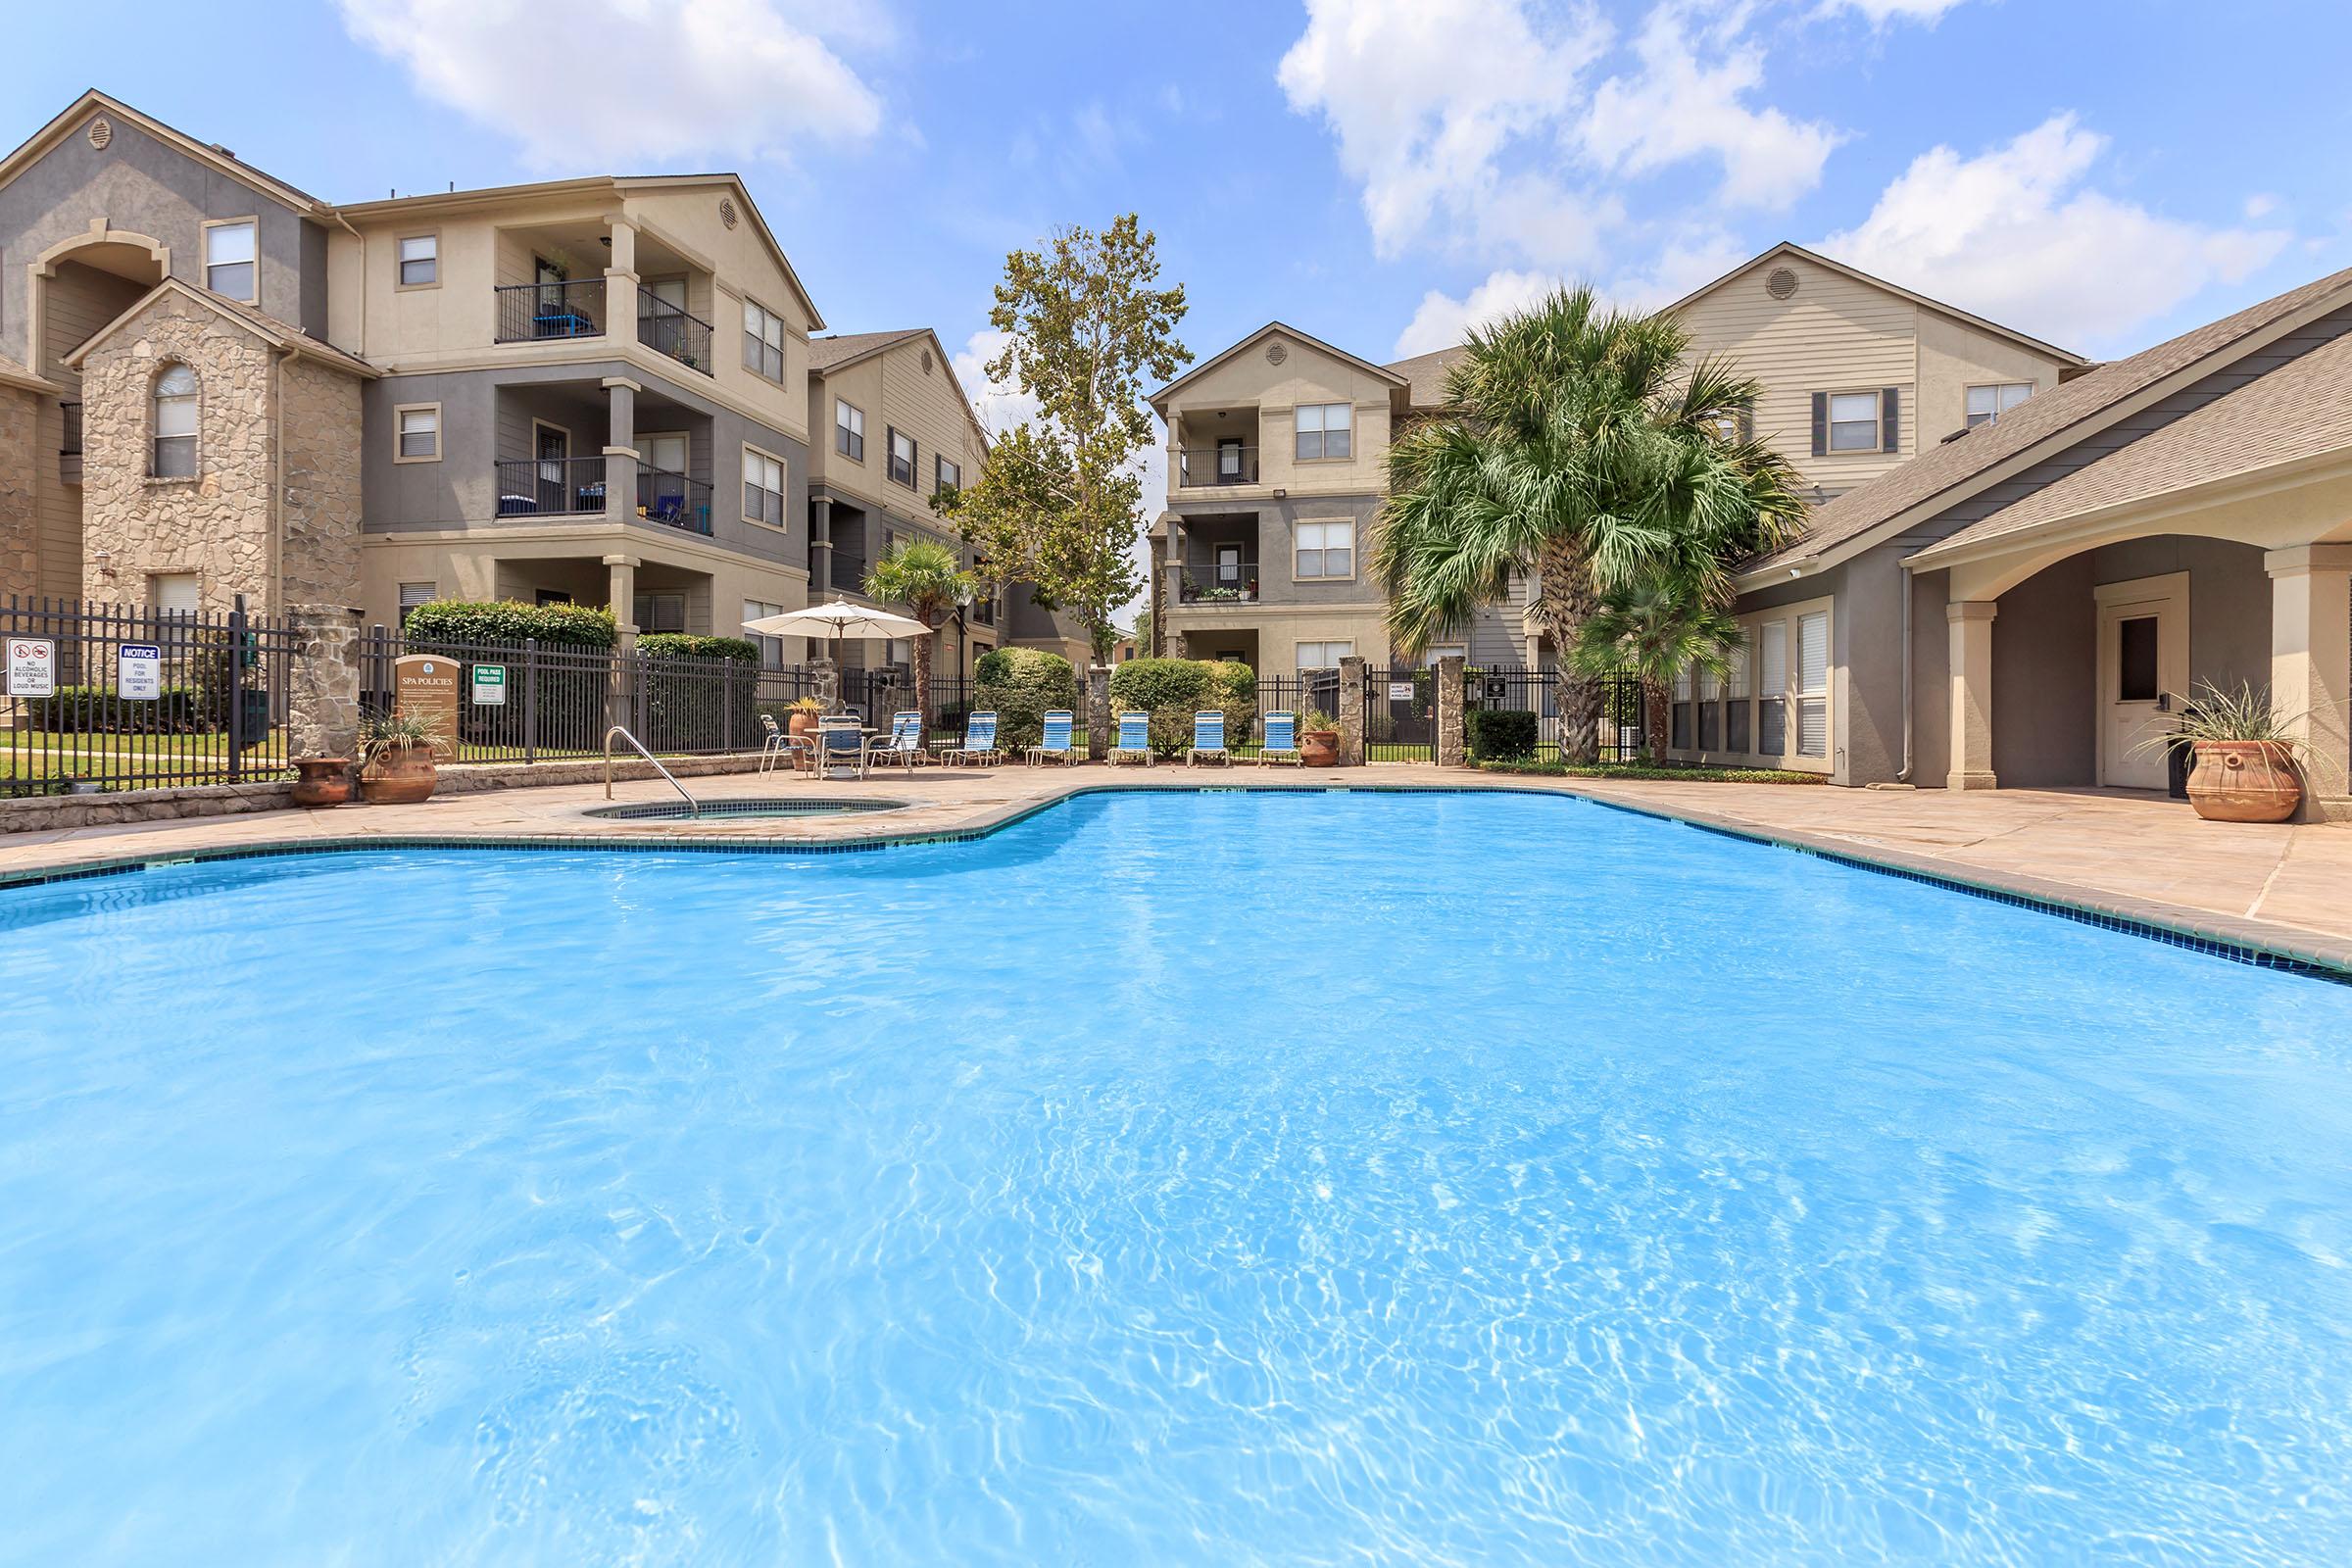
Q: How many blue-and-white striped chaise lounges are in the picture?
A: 6